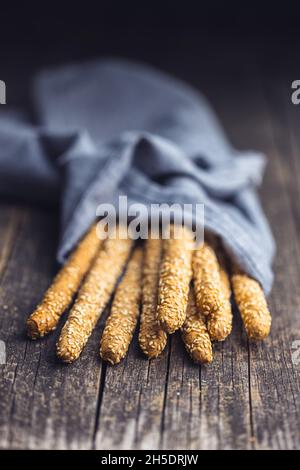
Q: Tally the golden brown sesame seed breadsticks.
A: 9